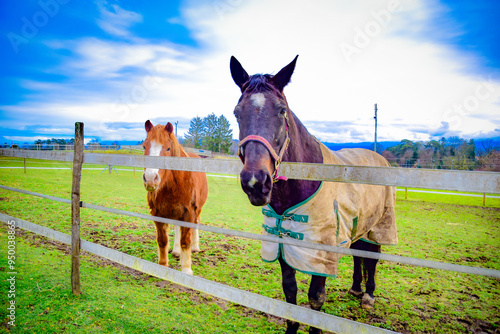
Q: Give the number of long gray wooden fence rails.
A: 3